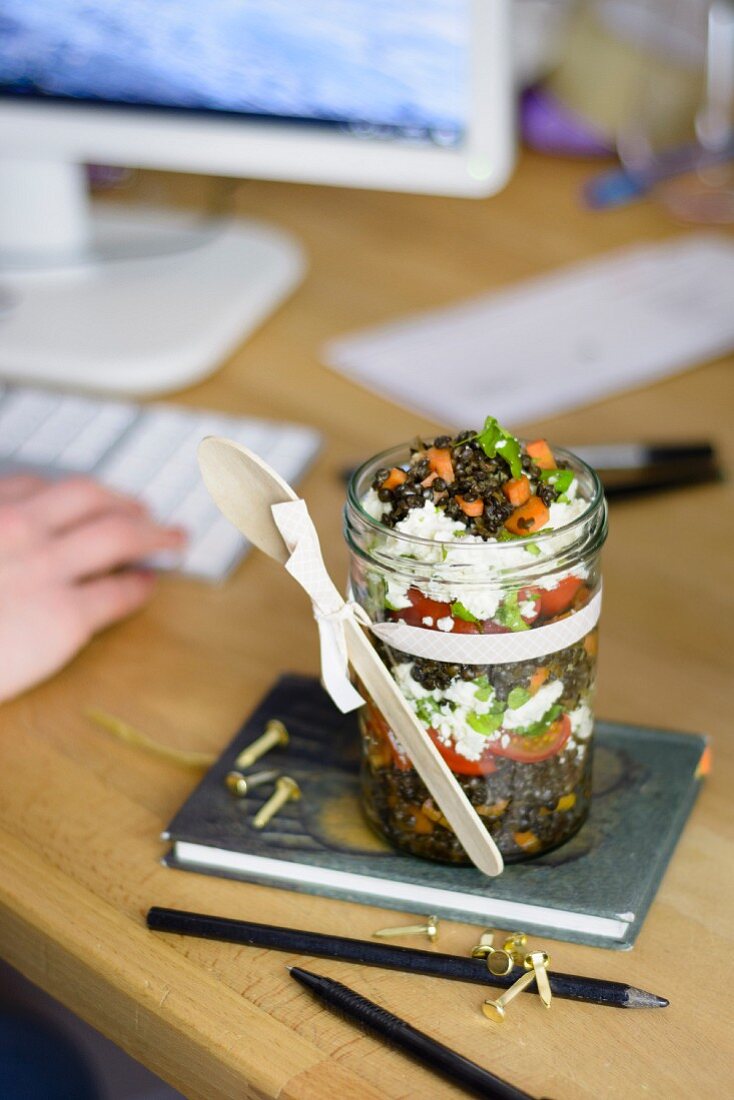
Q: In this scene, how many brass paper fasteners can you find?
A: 9